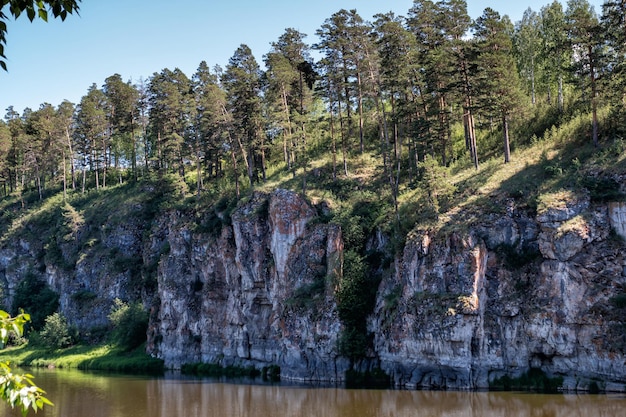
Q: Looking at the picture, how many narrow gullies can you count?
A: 1